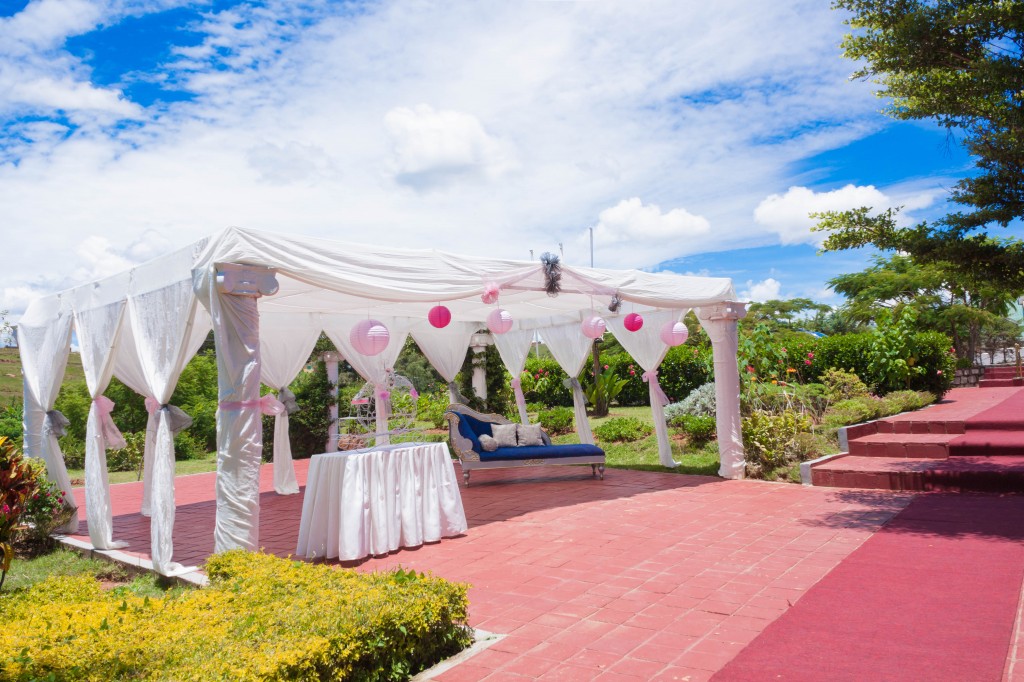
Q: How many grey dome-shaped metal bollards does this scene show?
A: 0